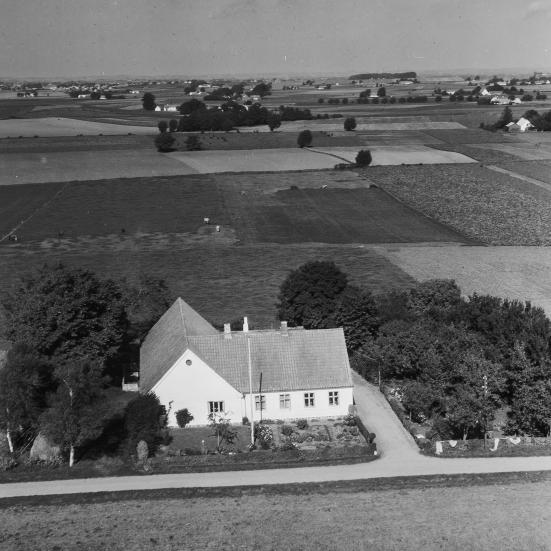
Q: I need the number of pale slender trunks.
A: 2